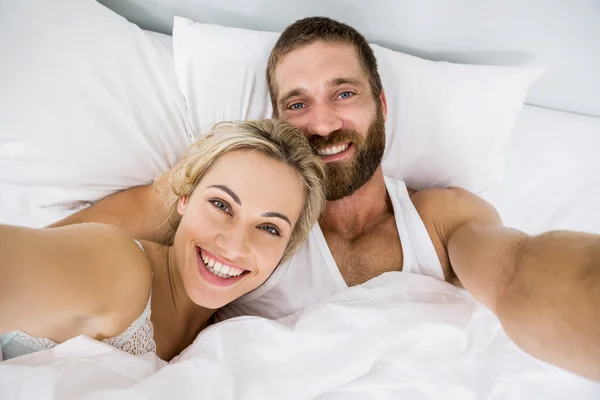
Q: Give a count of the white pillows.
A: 2